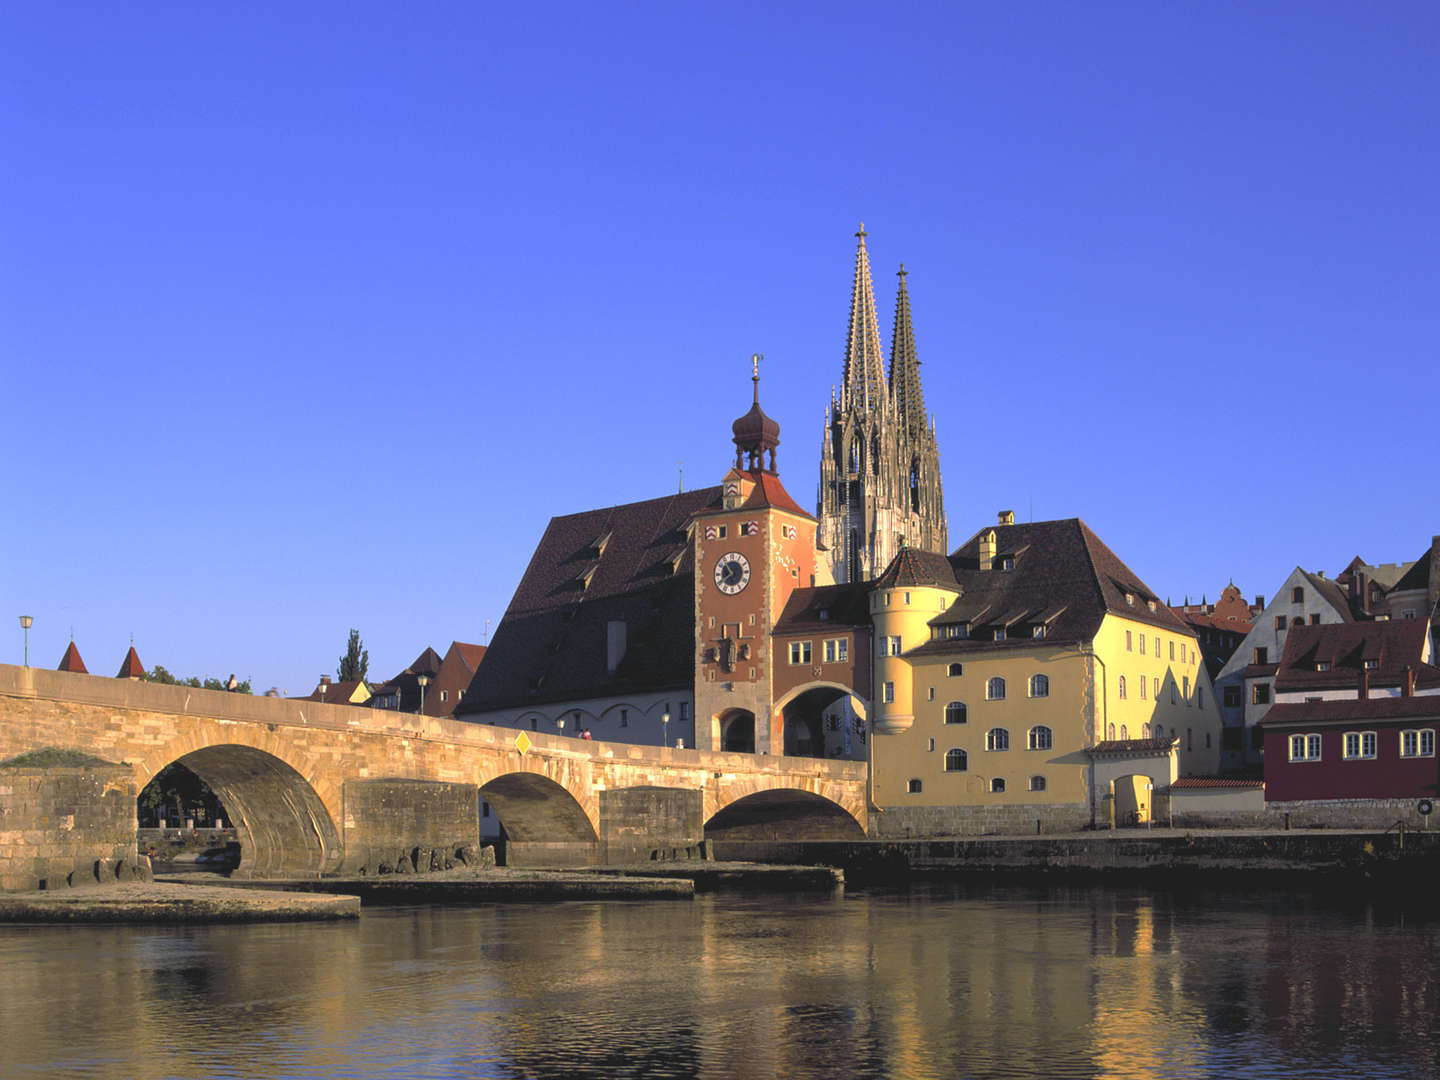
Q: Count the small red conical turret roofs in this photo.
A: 2